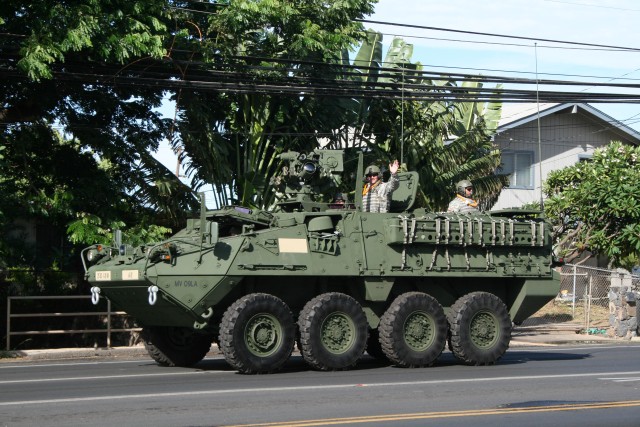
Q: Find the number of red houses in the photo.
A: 0